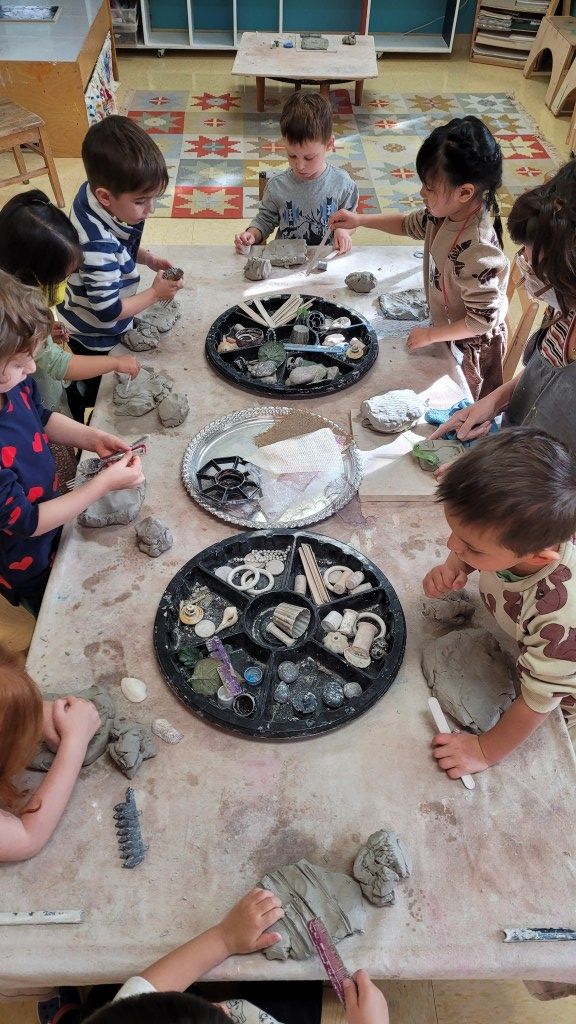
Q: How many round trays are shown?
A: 3